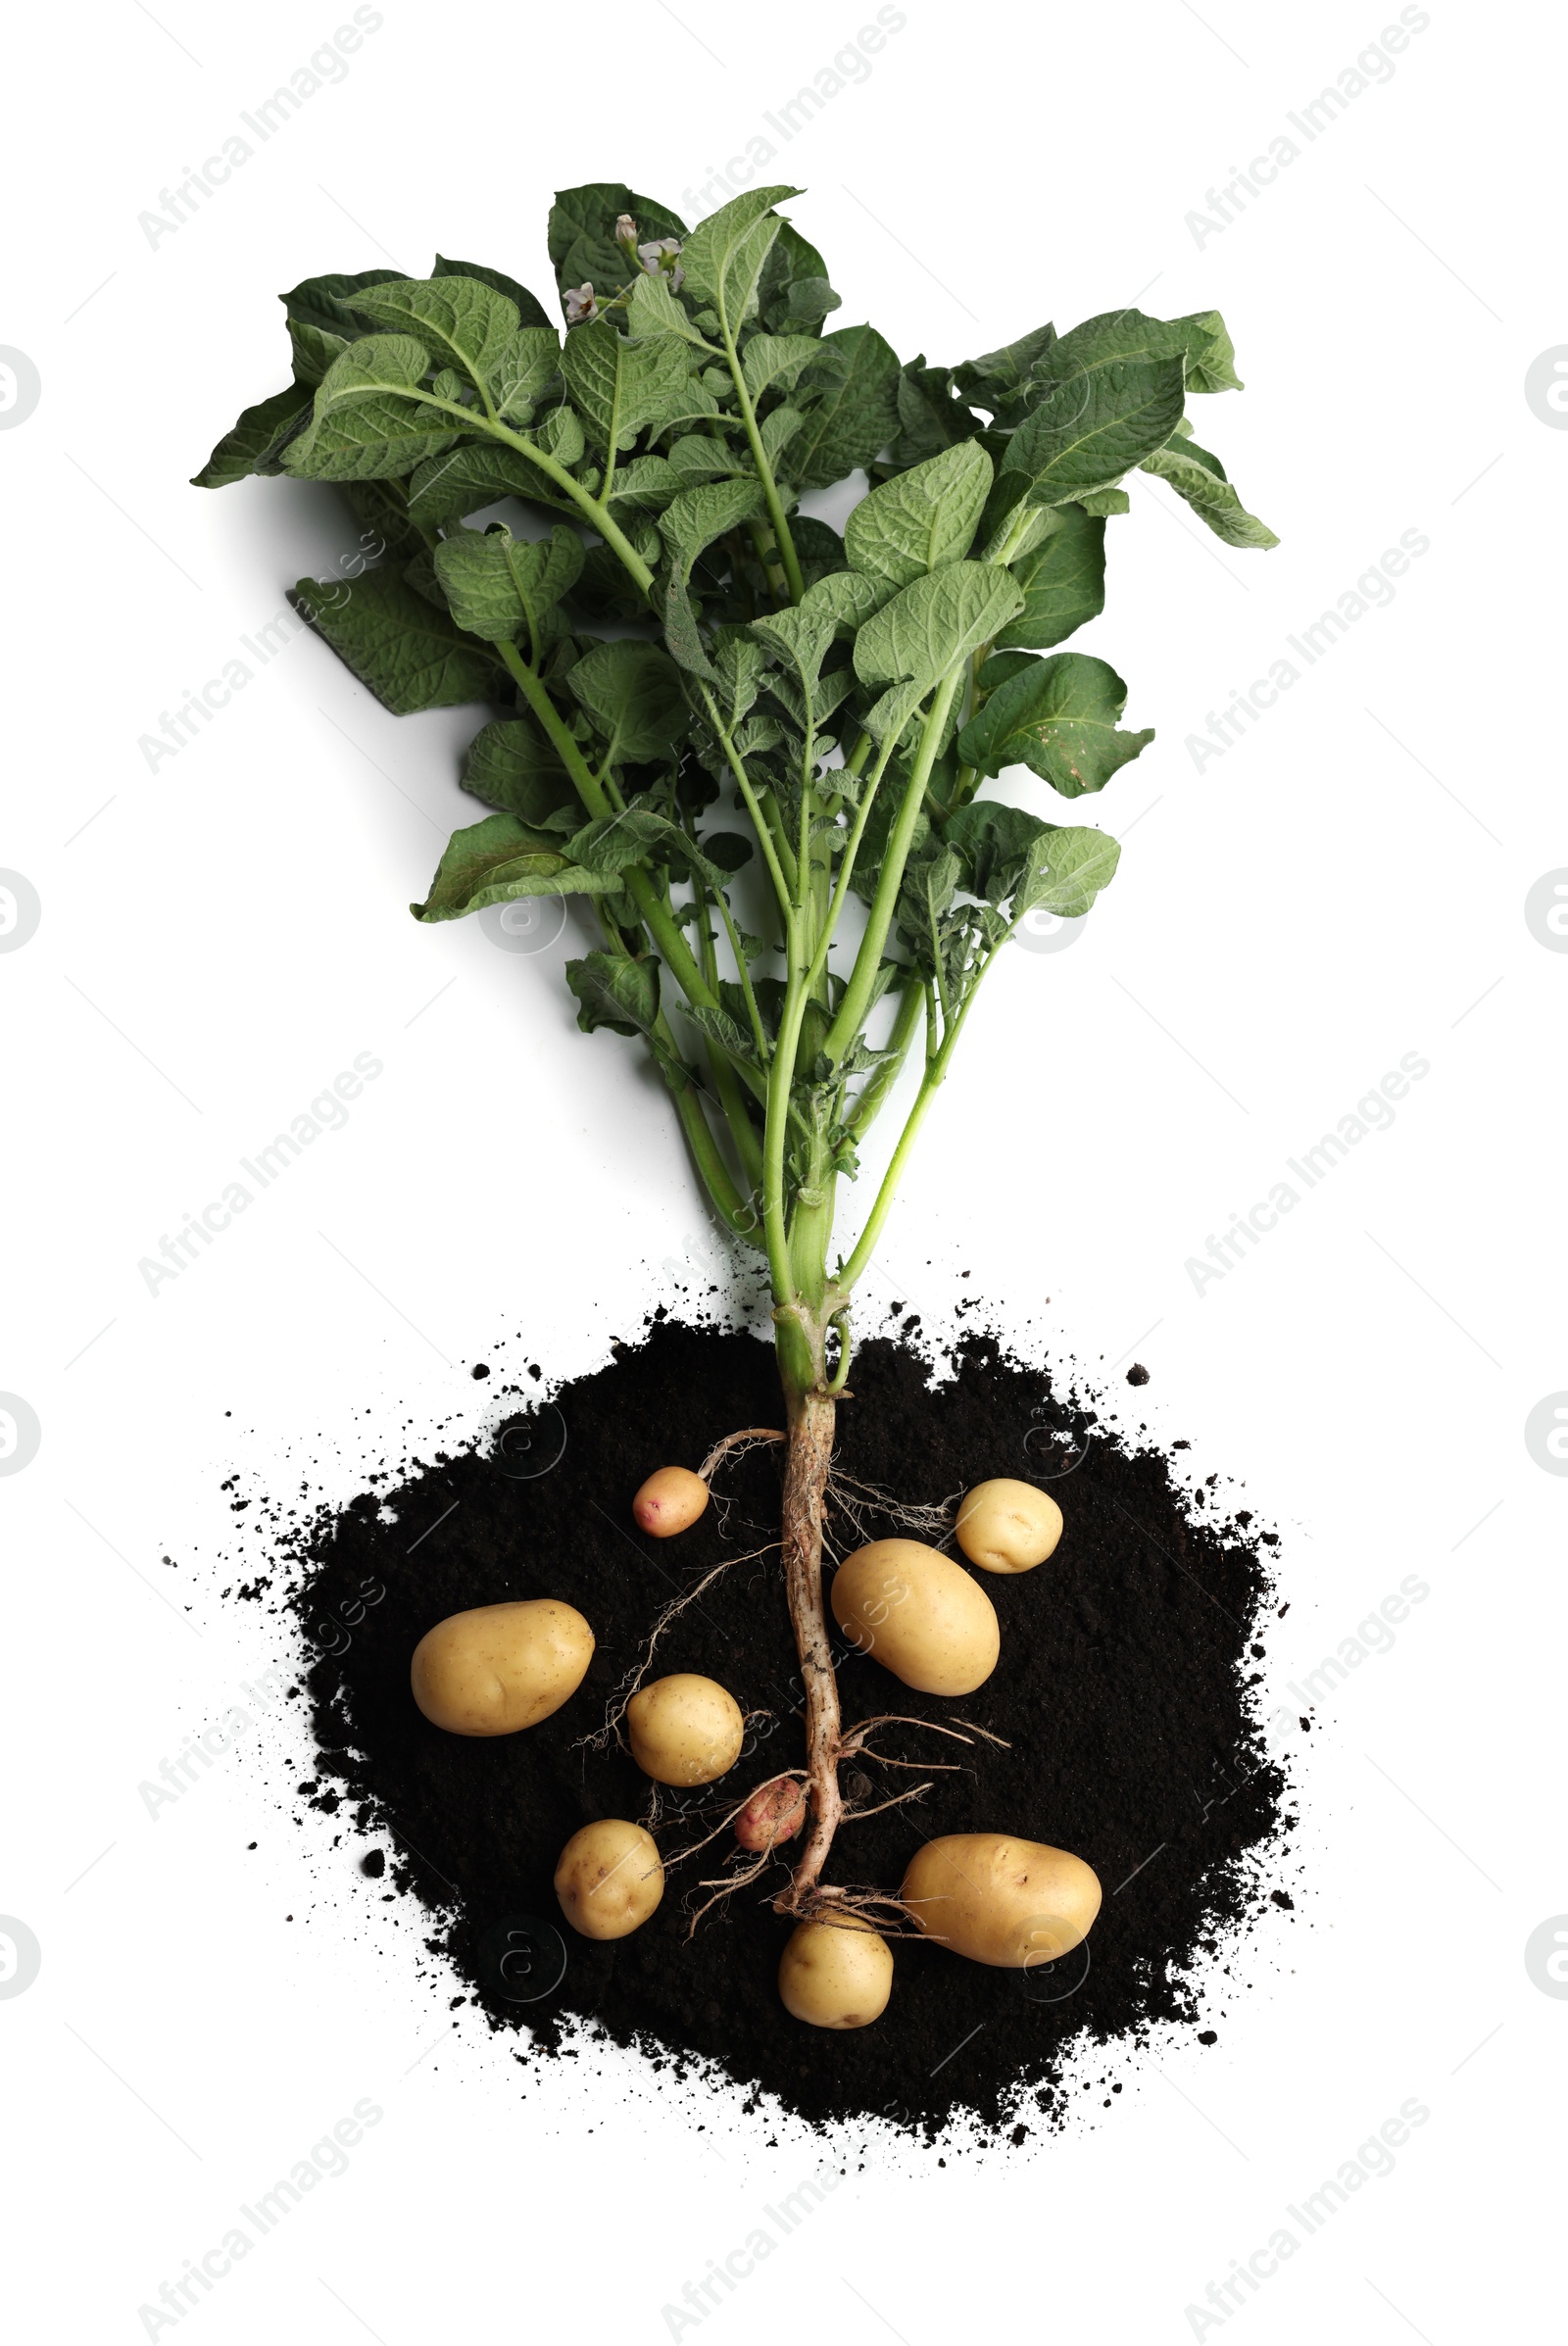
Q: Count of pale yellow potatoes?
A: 7